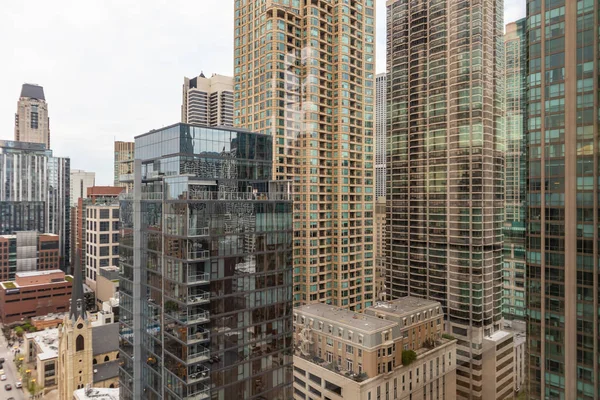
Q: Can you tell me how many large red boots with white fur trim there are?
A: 0